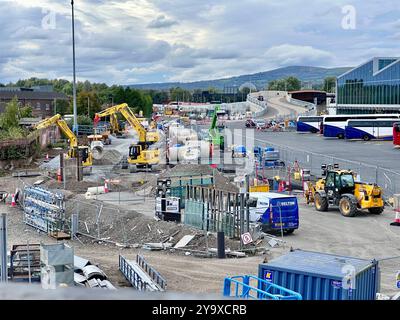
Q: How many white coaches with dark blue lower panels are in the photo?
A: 3